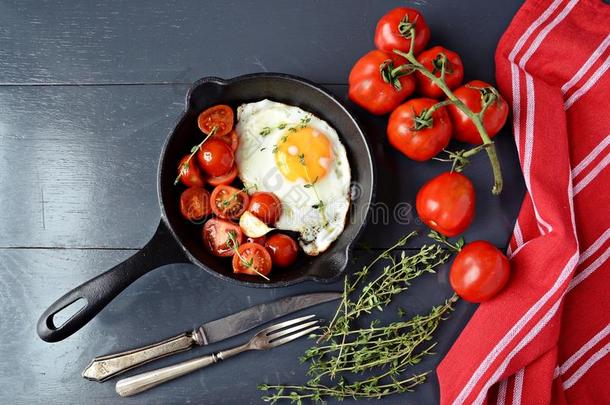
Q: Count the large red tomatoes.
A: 7